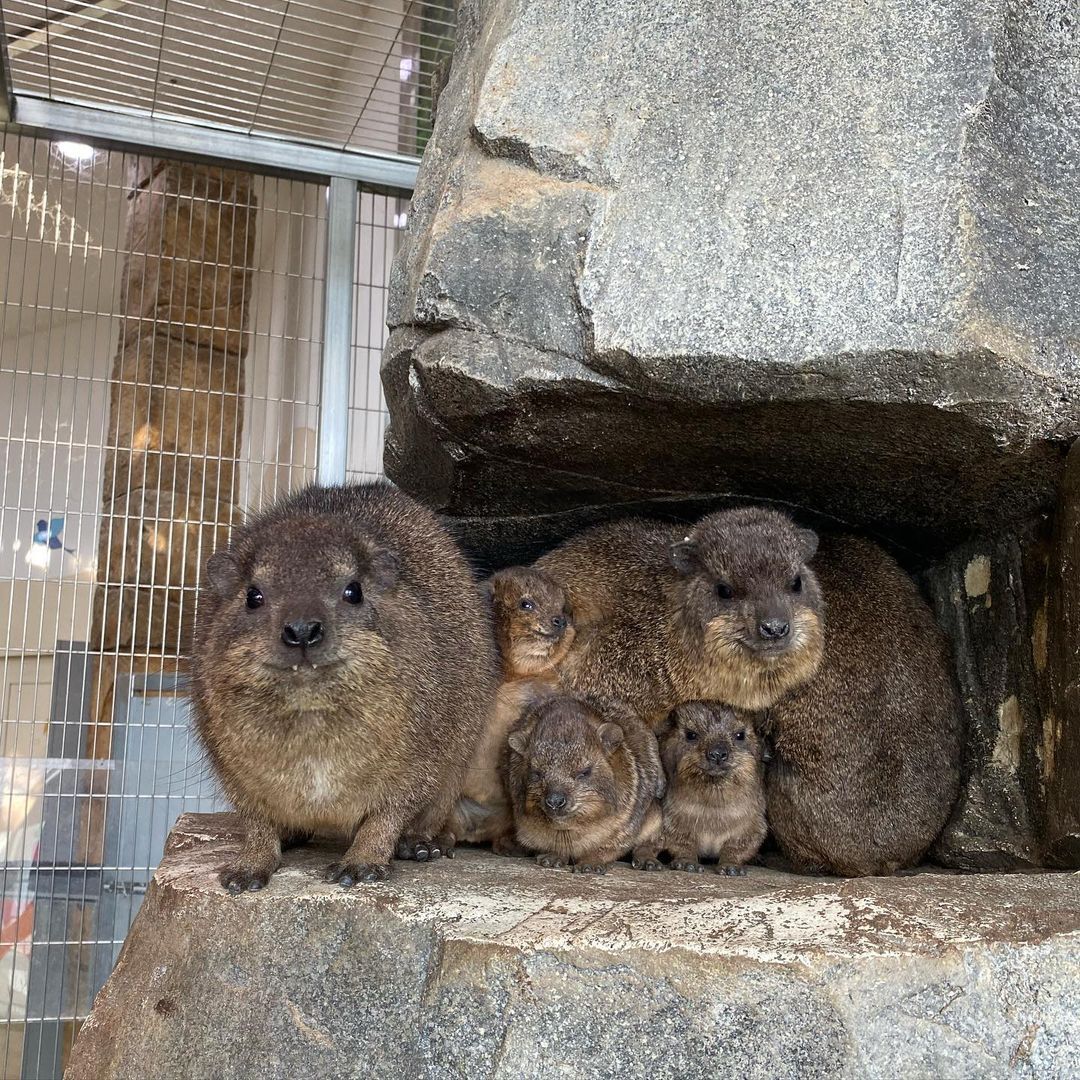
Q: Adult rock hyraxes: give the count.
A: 3